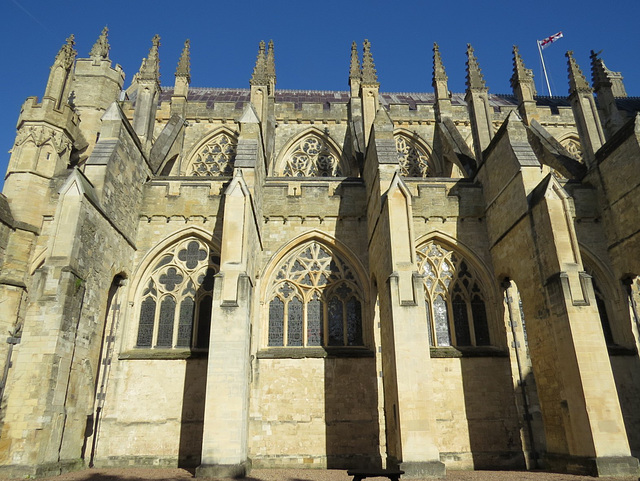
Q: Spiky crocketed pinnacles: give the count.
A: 13